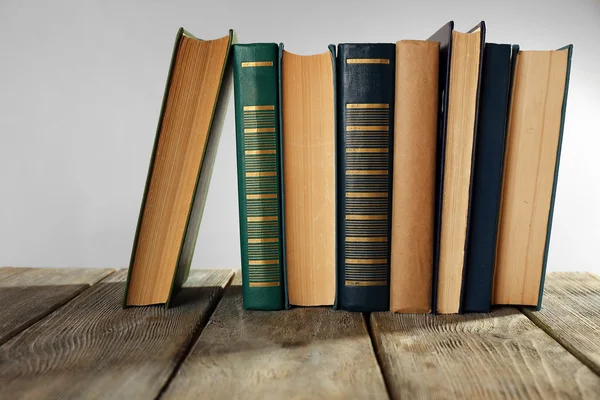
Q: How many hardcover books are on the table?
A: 8